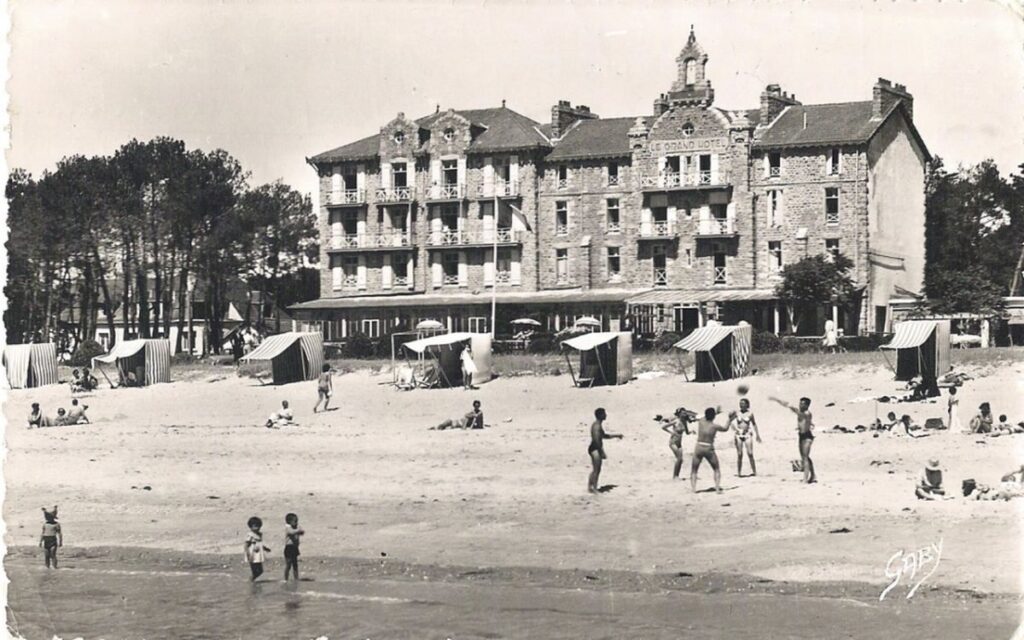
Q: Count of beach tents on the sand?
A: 7